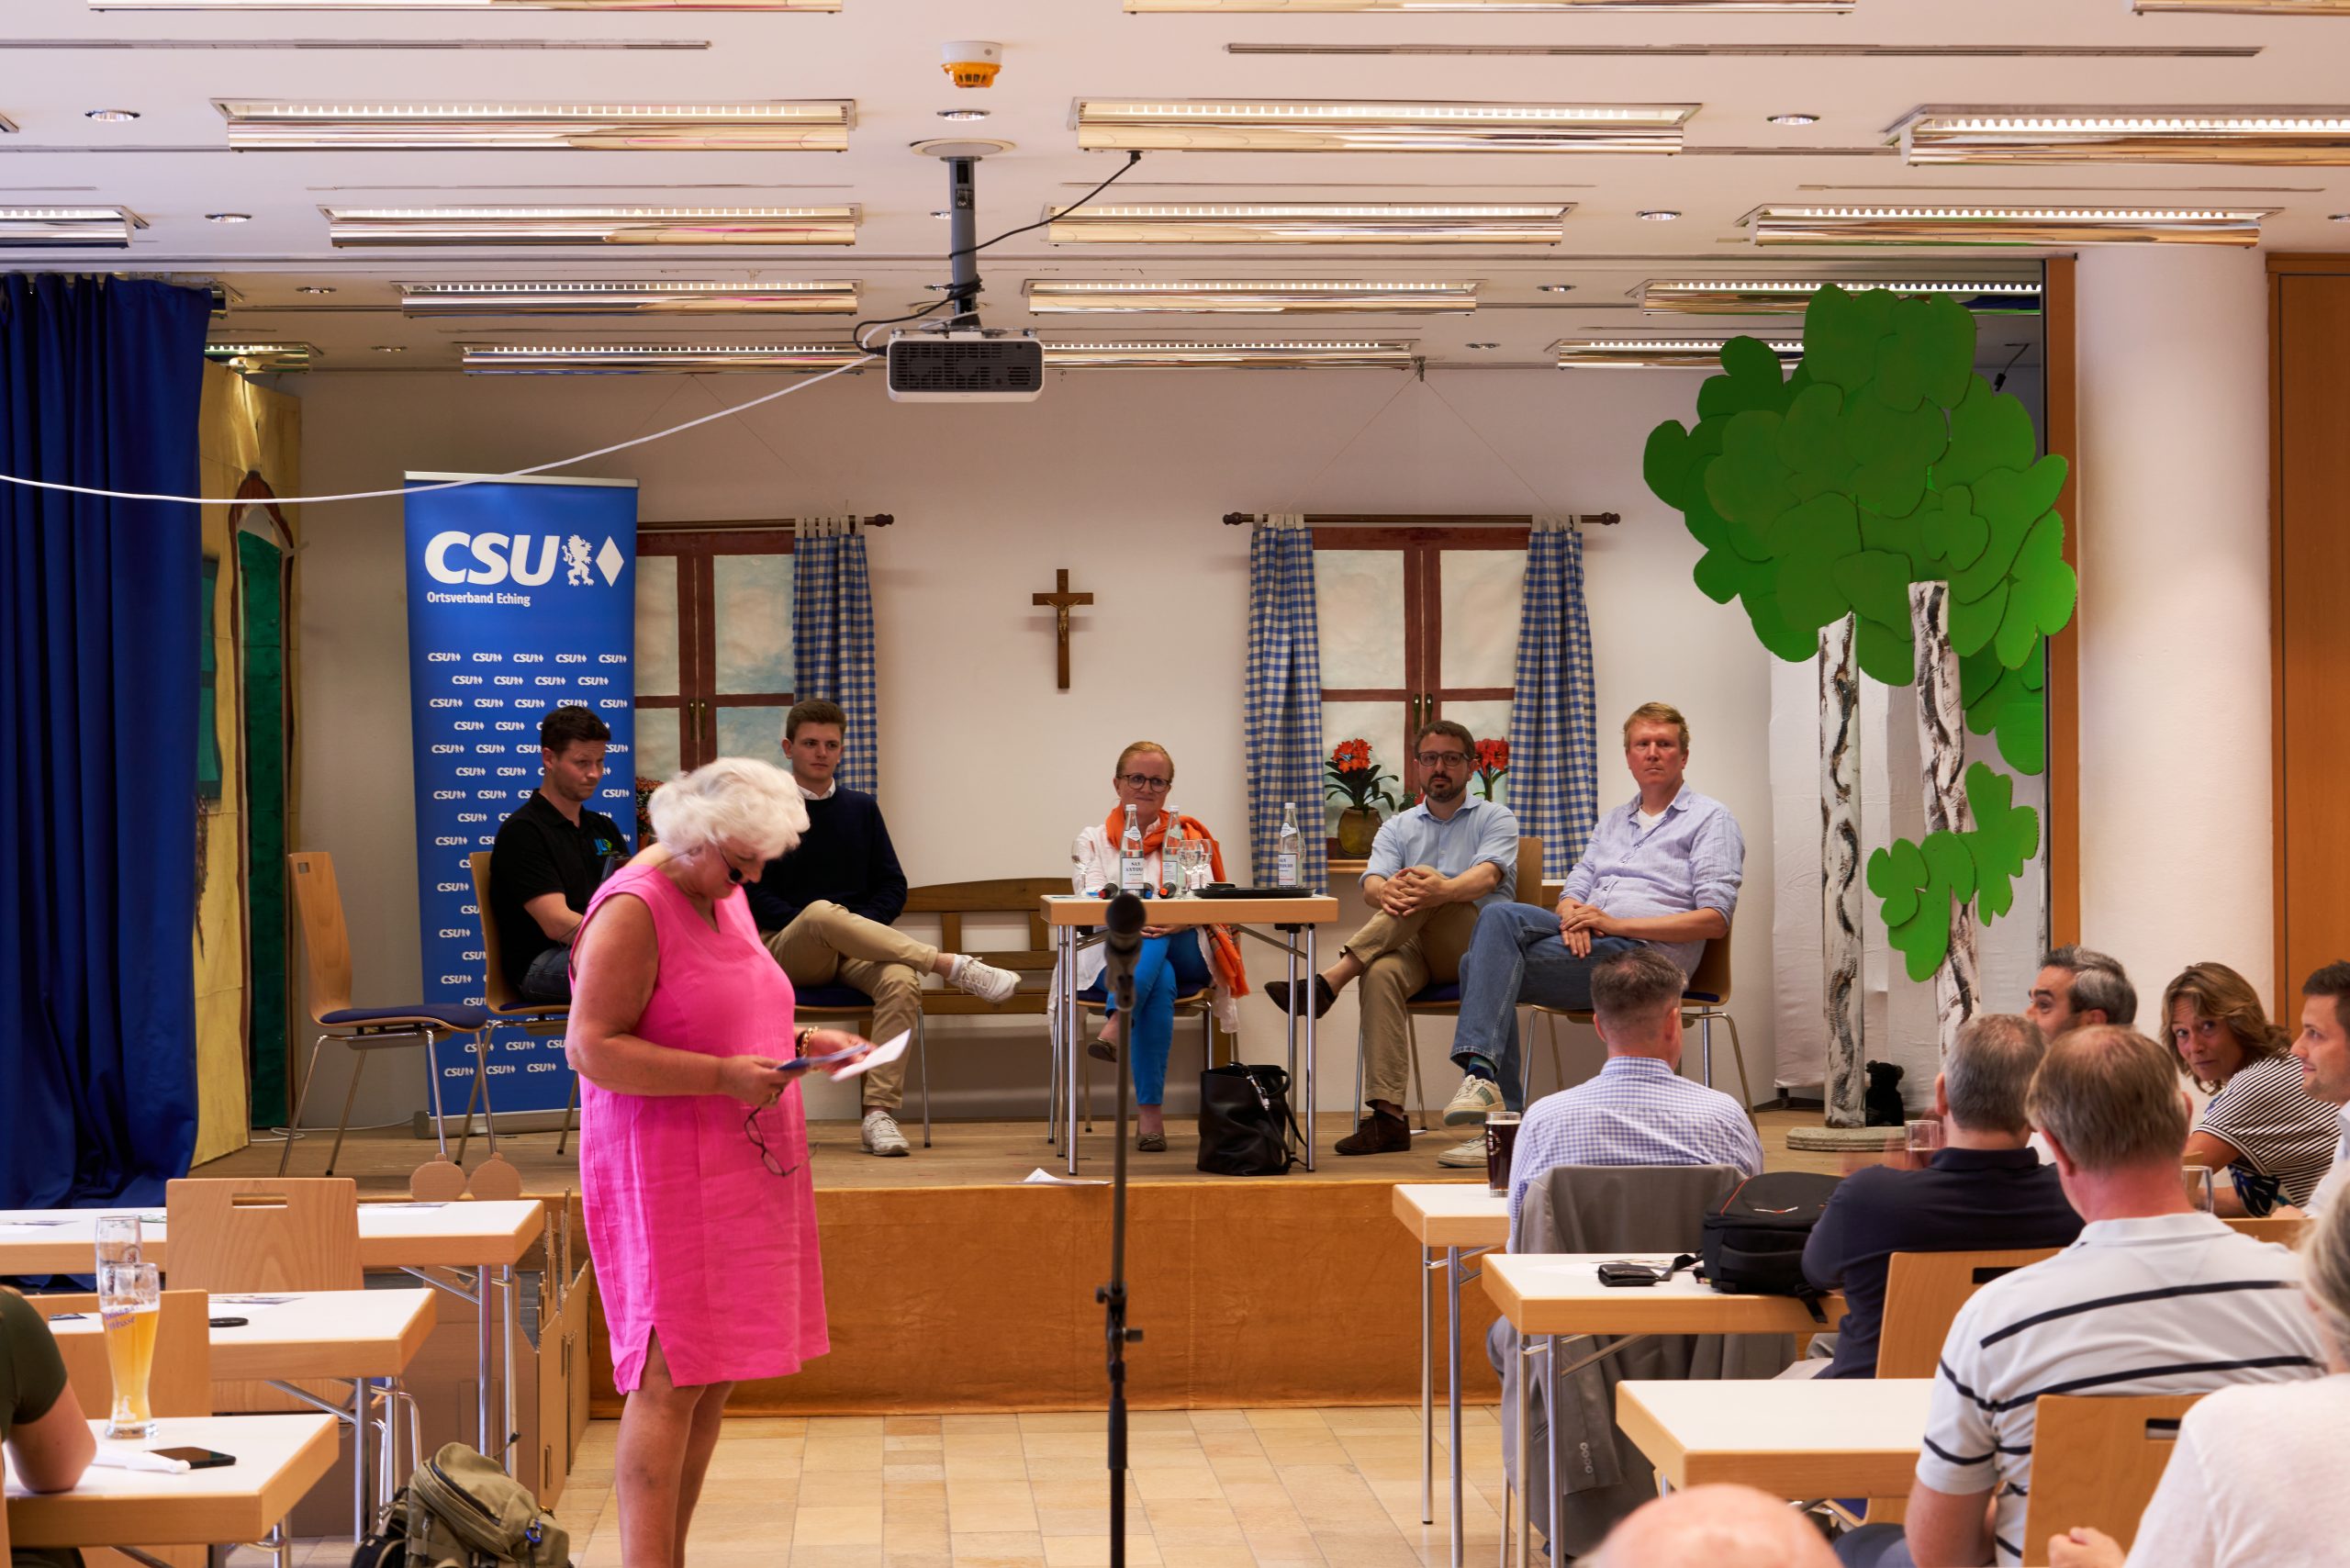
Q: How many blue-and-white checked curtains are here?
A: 3